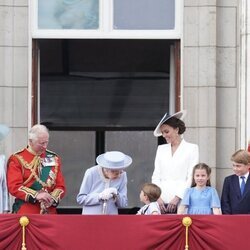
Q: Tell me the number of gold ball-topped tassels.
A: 2